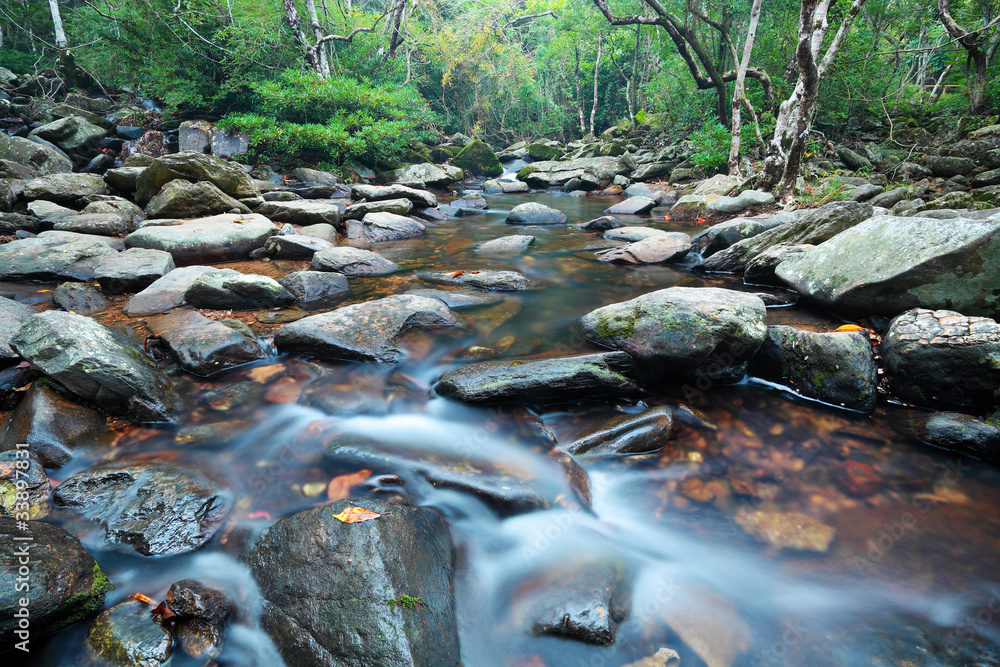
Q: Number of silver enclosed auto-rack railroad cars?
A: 0